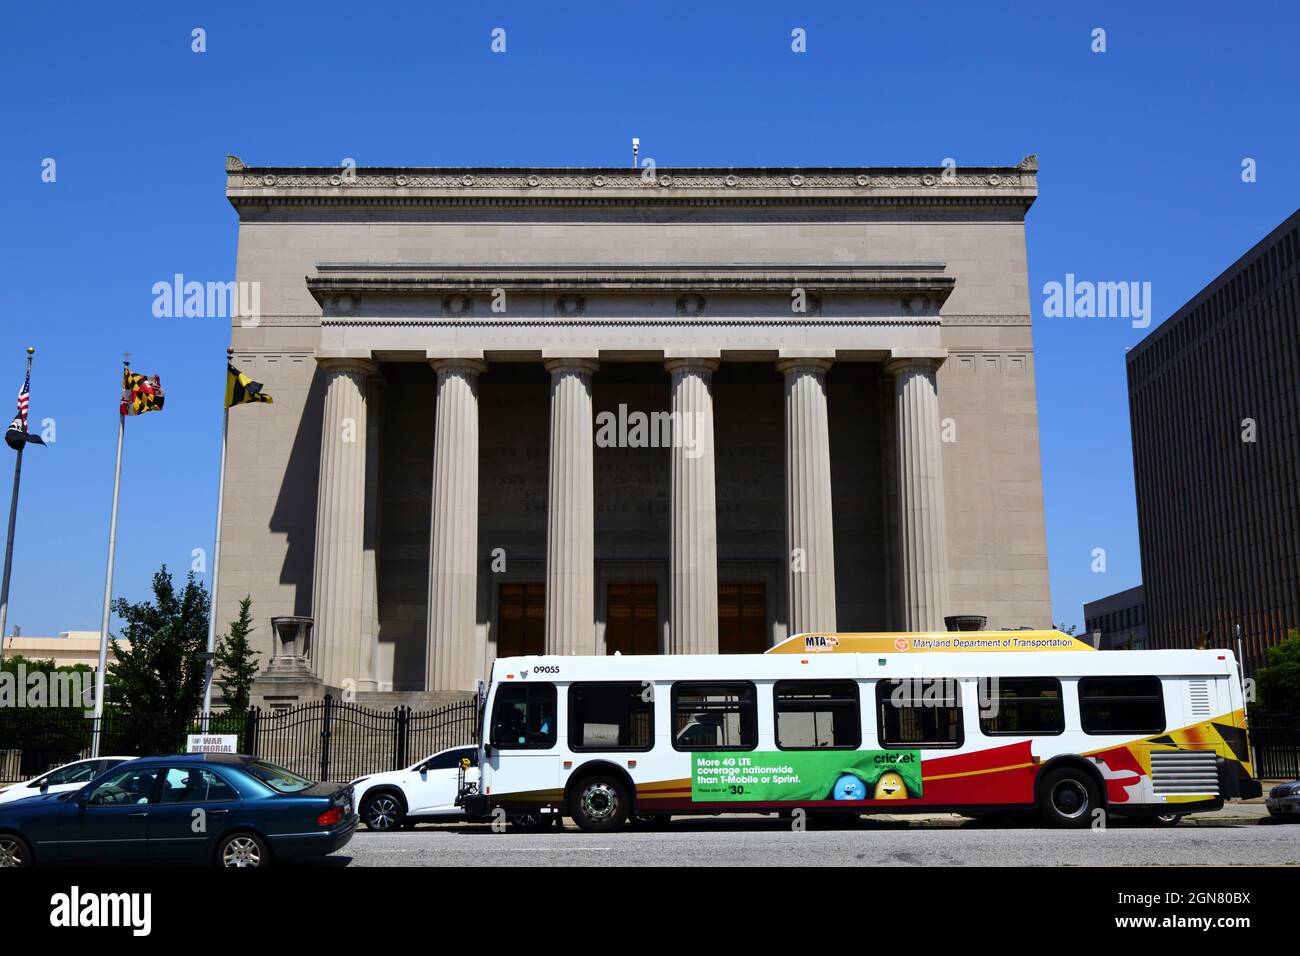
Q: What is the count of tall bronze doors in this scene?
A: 3